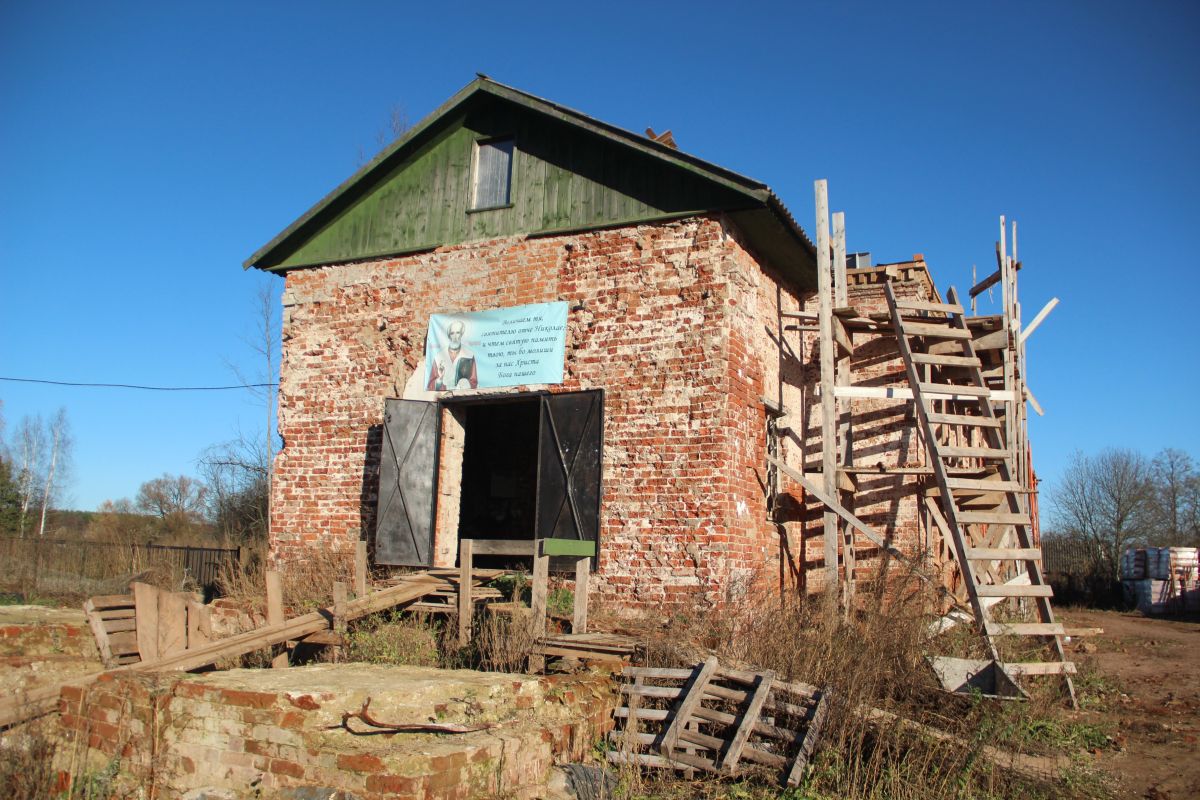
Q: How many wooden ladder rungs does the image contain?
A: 12